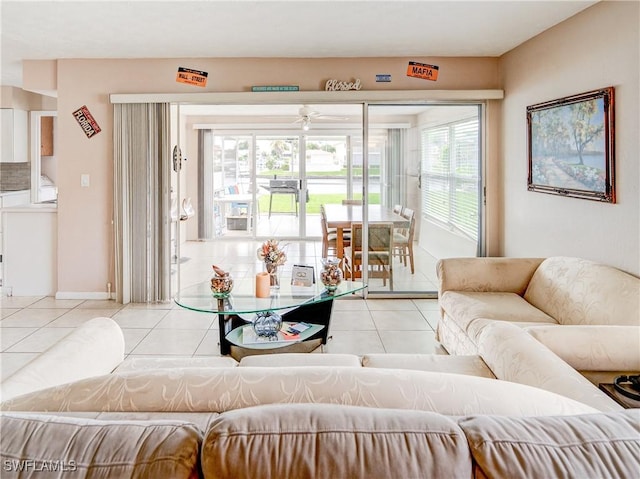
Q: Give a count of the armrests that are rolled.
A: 4